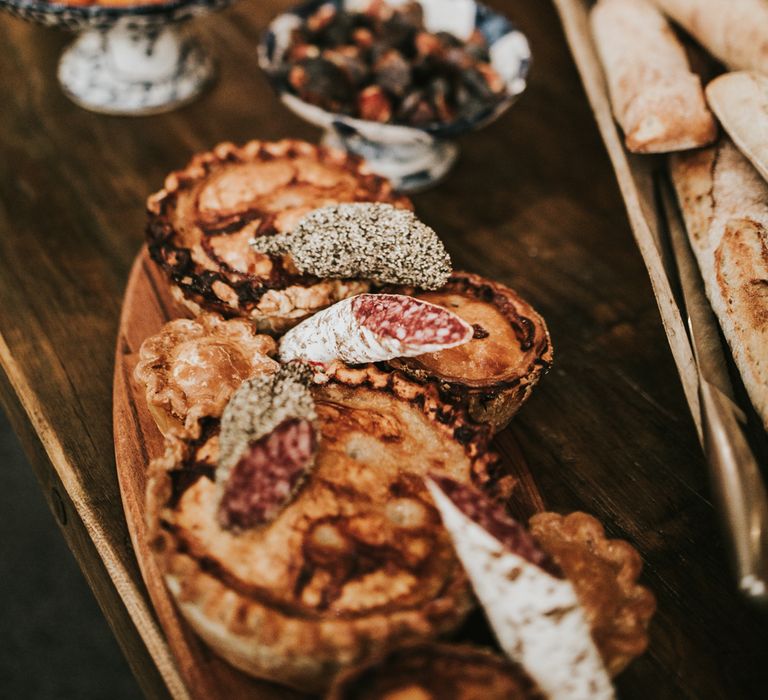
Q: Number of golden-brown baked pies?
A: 6